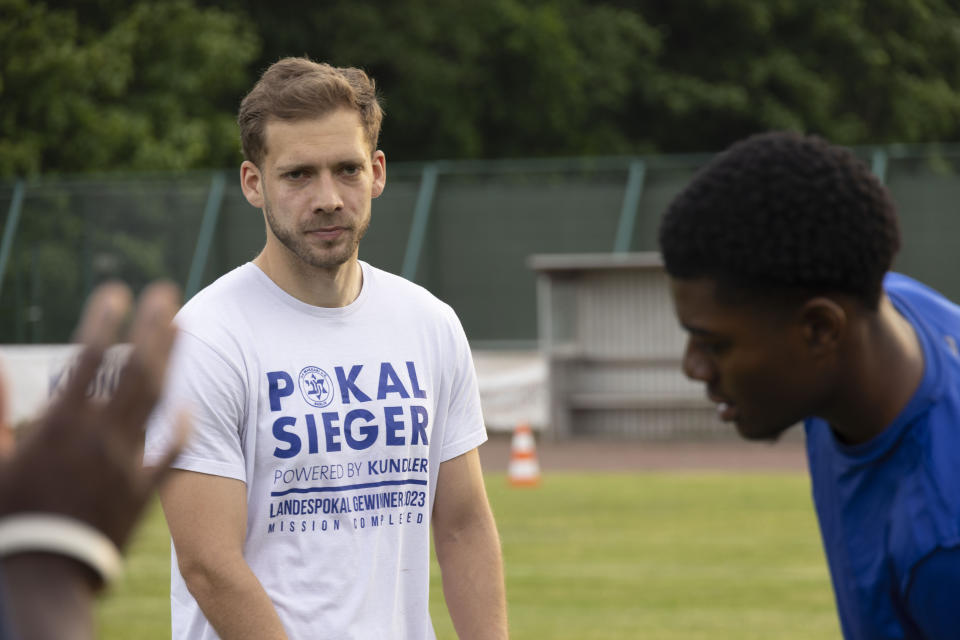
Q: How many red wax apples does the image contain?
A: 0